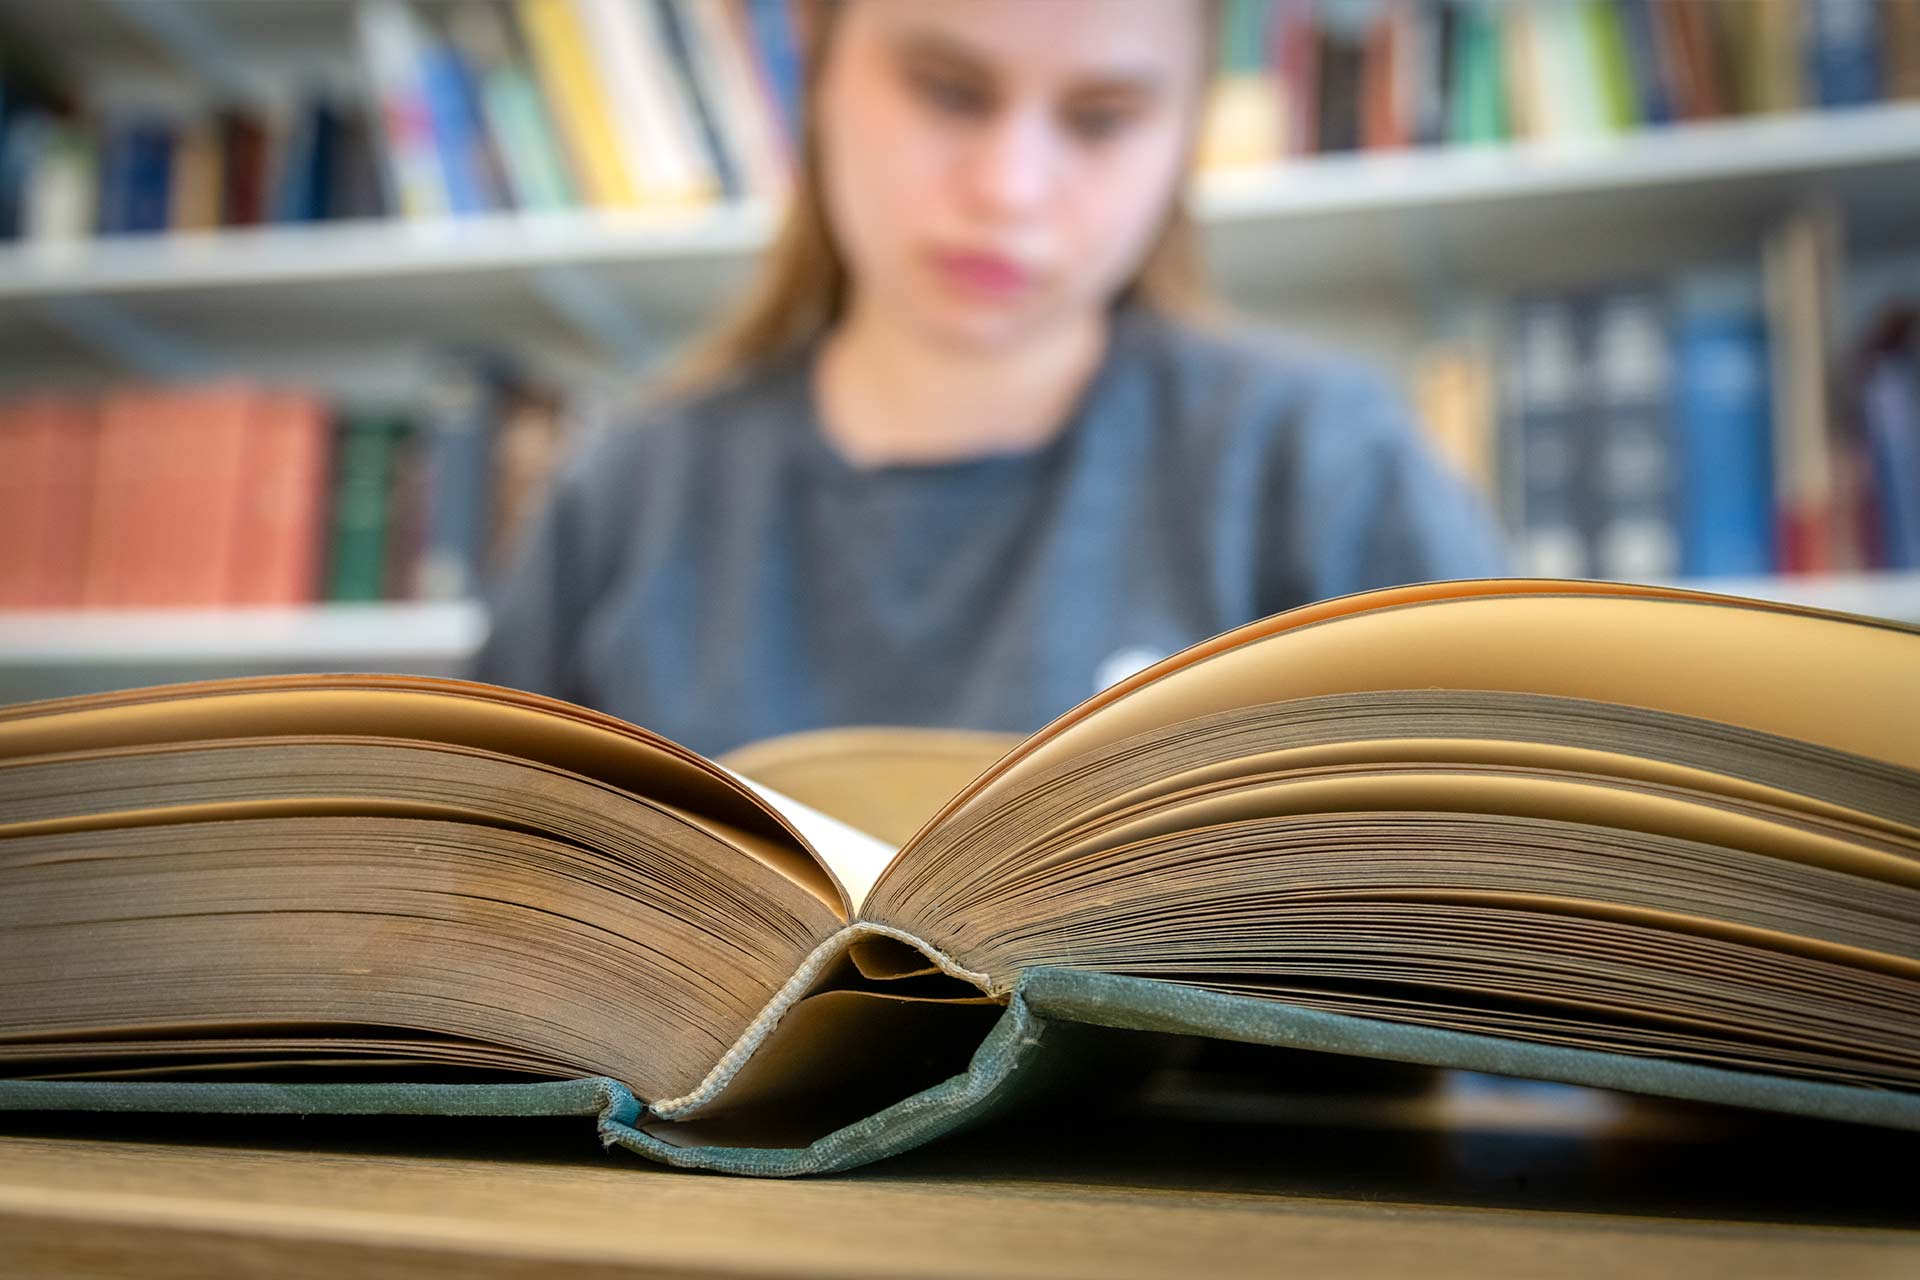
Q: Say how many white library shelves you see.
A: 2